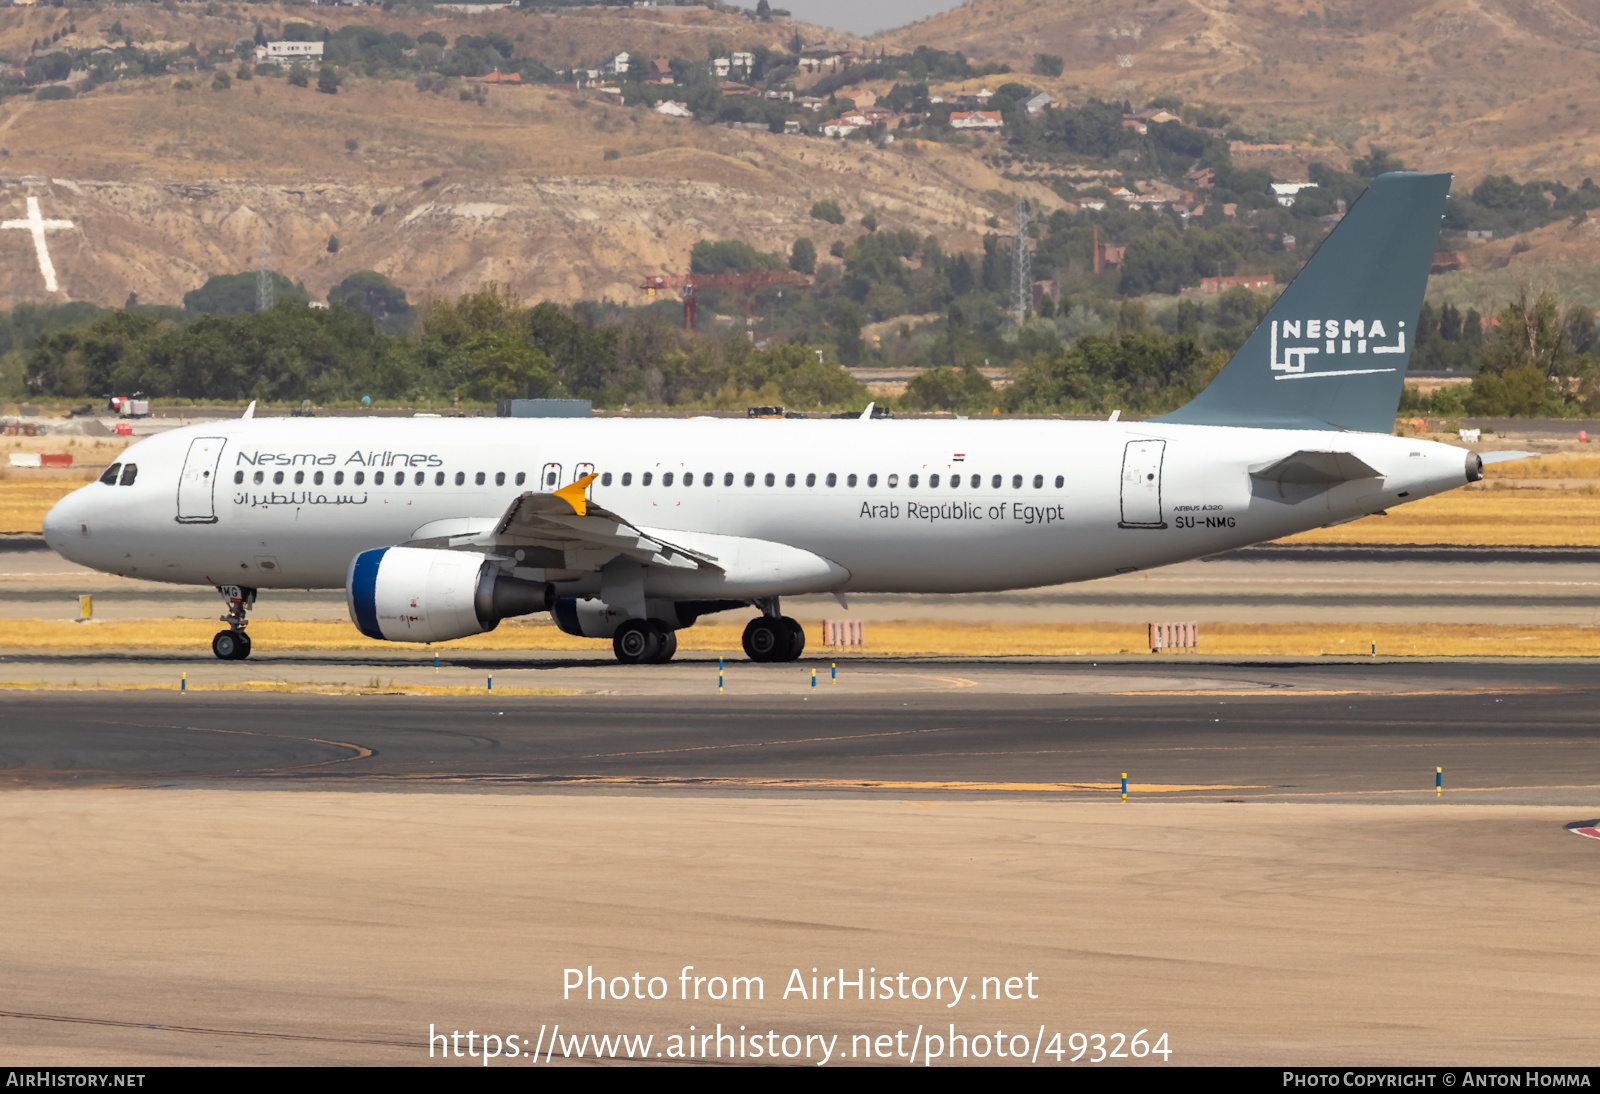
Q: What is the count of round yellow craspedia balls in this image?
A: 0